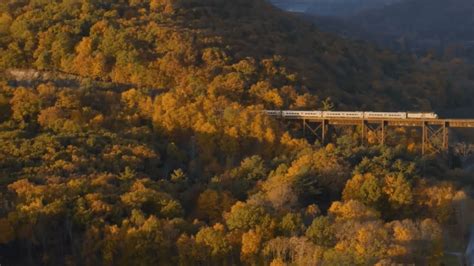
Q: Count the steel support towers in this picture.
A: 3